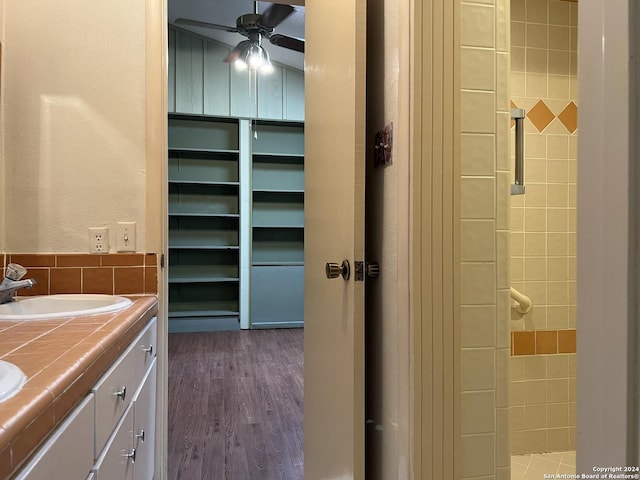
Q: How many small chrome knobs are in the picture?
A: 4